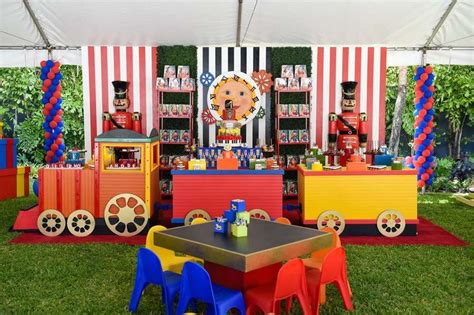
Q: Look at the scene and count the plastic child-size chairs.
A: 8